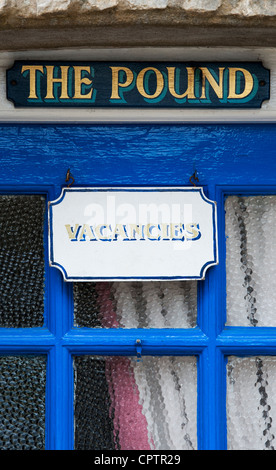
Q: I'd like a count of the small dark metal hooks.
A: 2